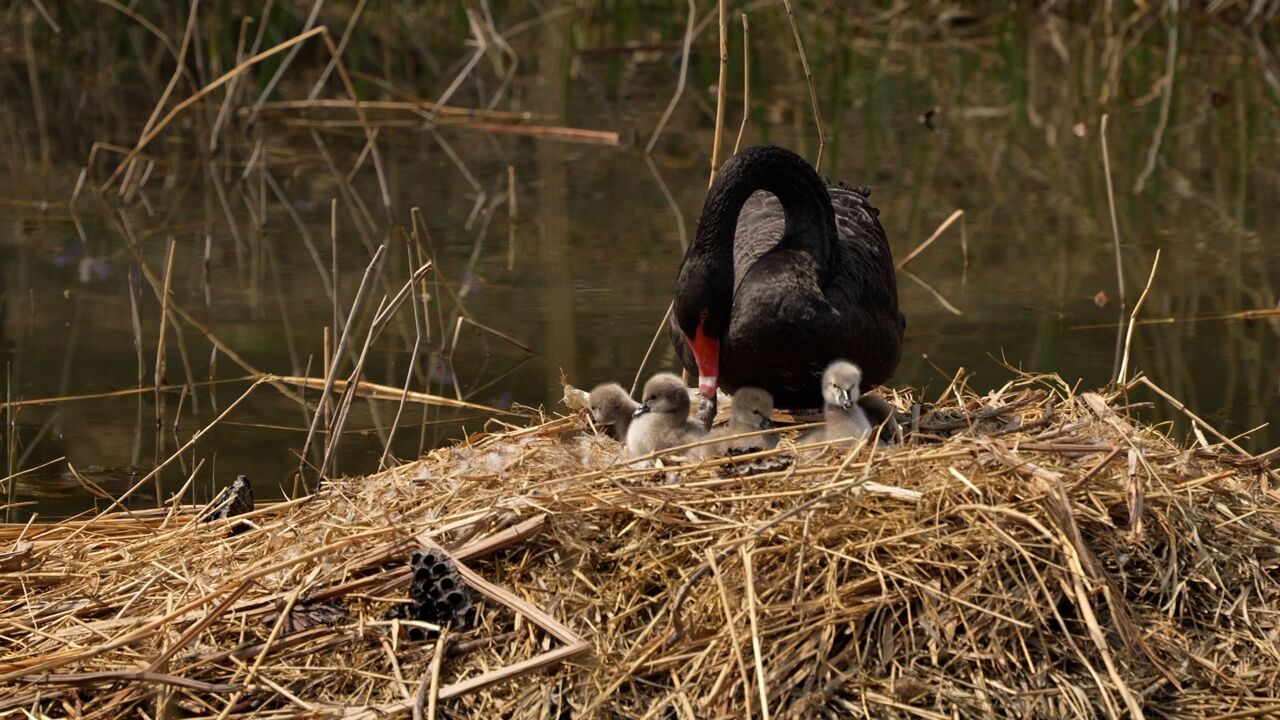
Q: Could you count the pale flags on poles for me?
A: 0